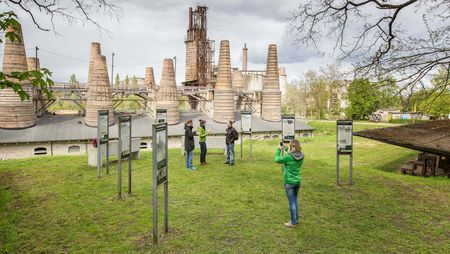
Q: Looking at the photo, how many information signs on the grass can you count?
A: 7